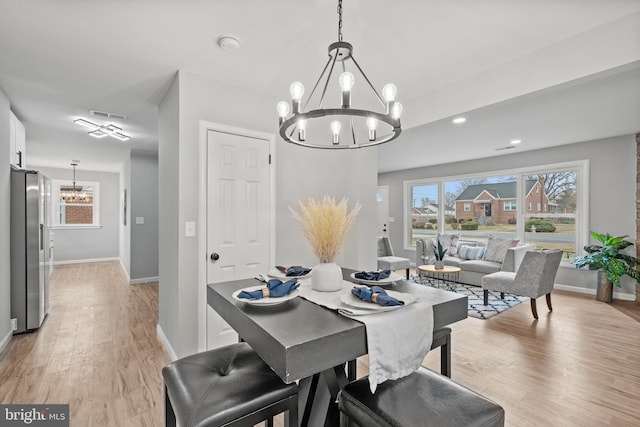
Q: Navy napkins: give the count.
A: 4